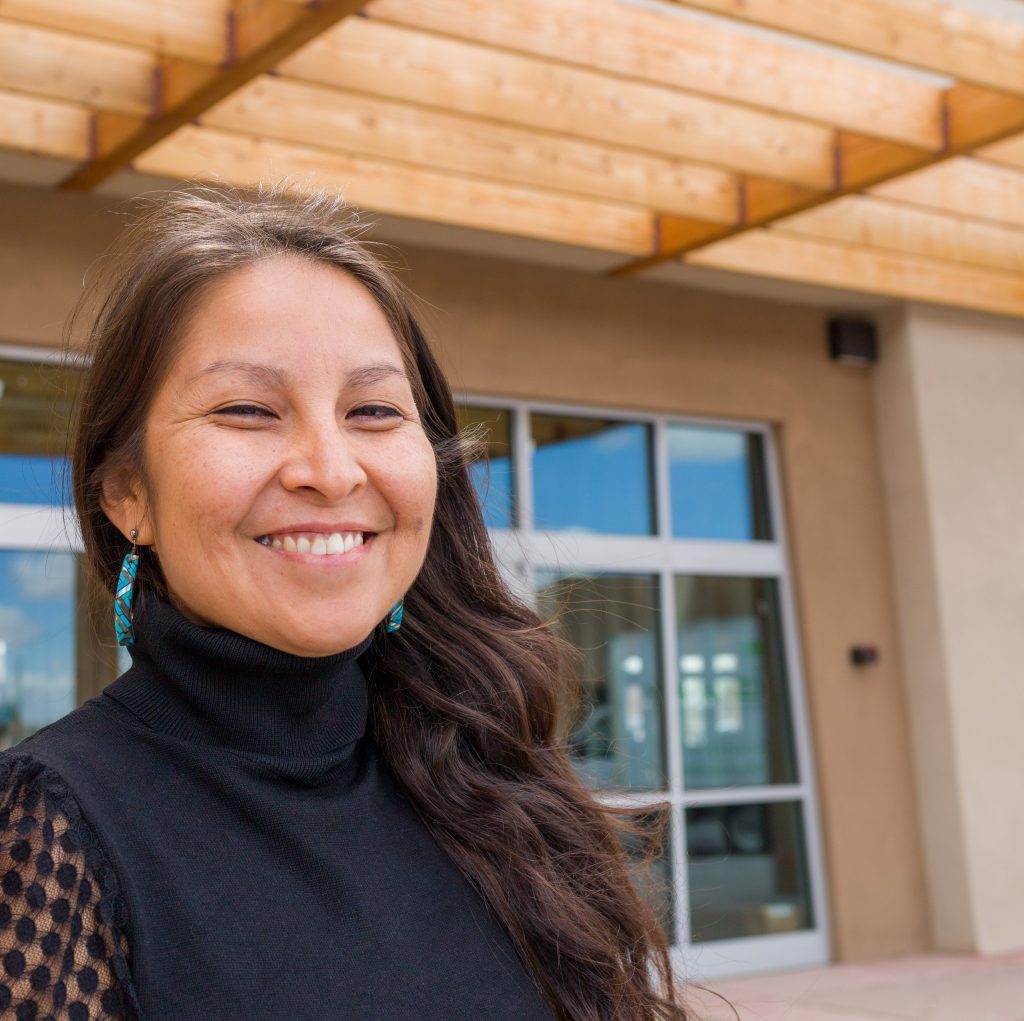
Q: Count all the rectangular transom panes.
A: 4